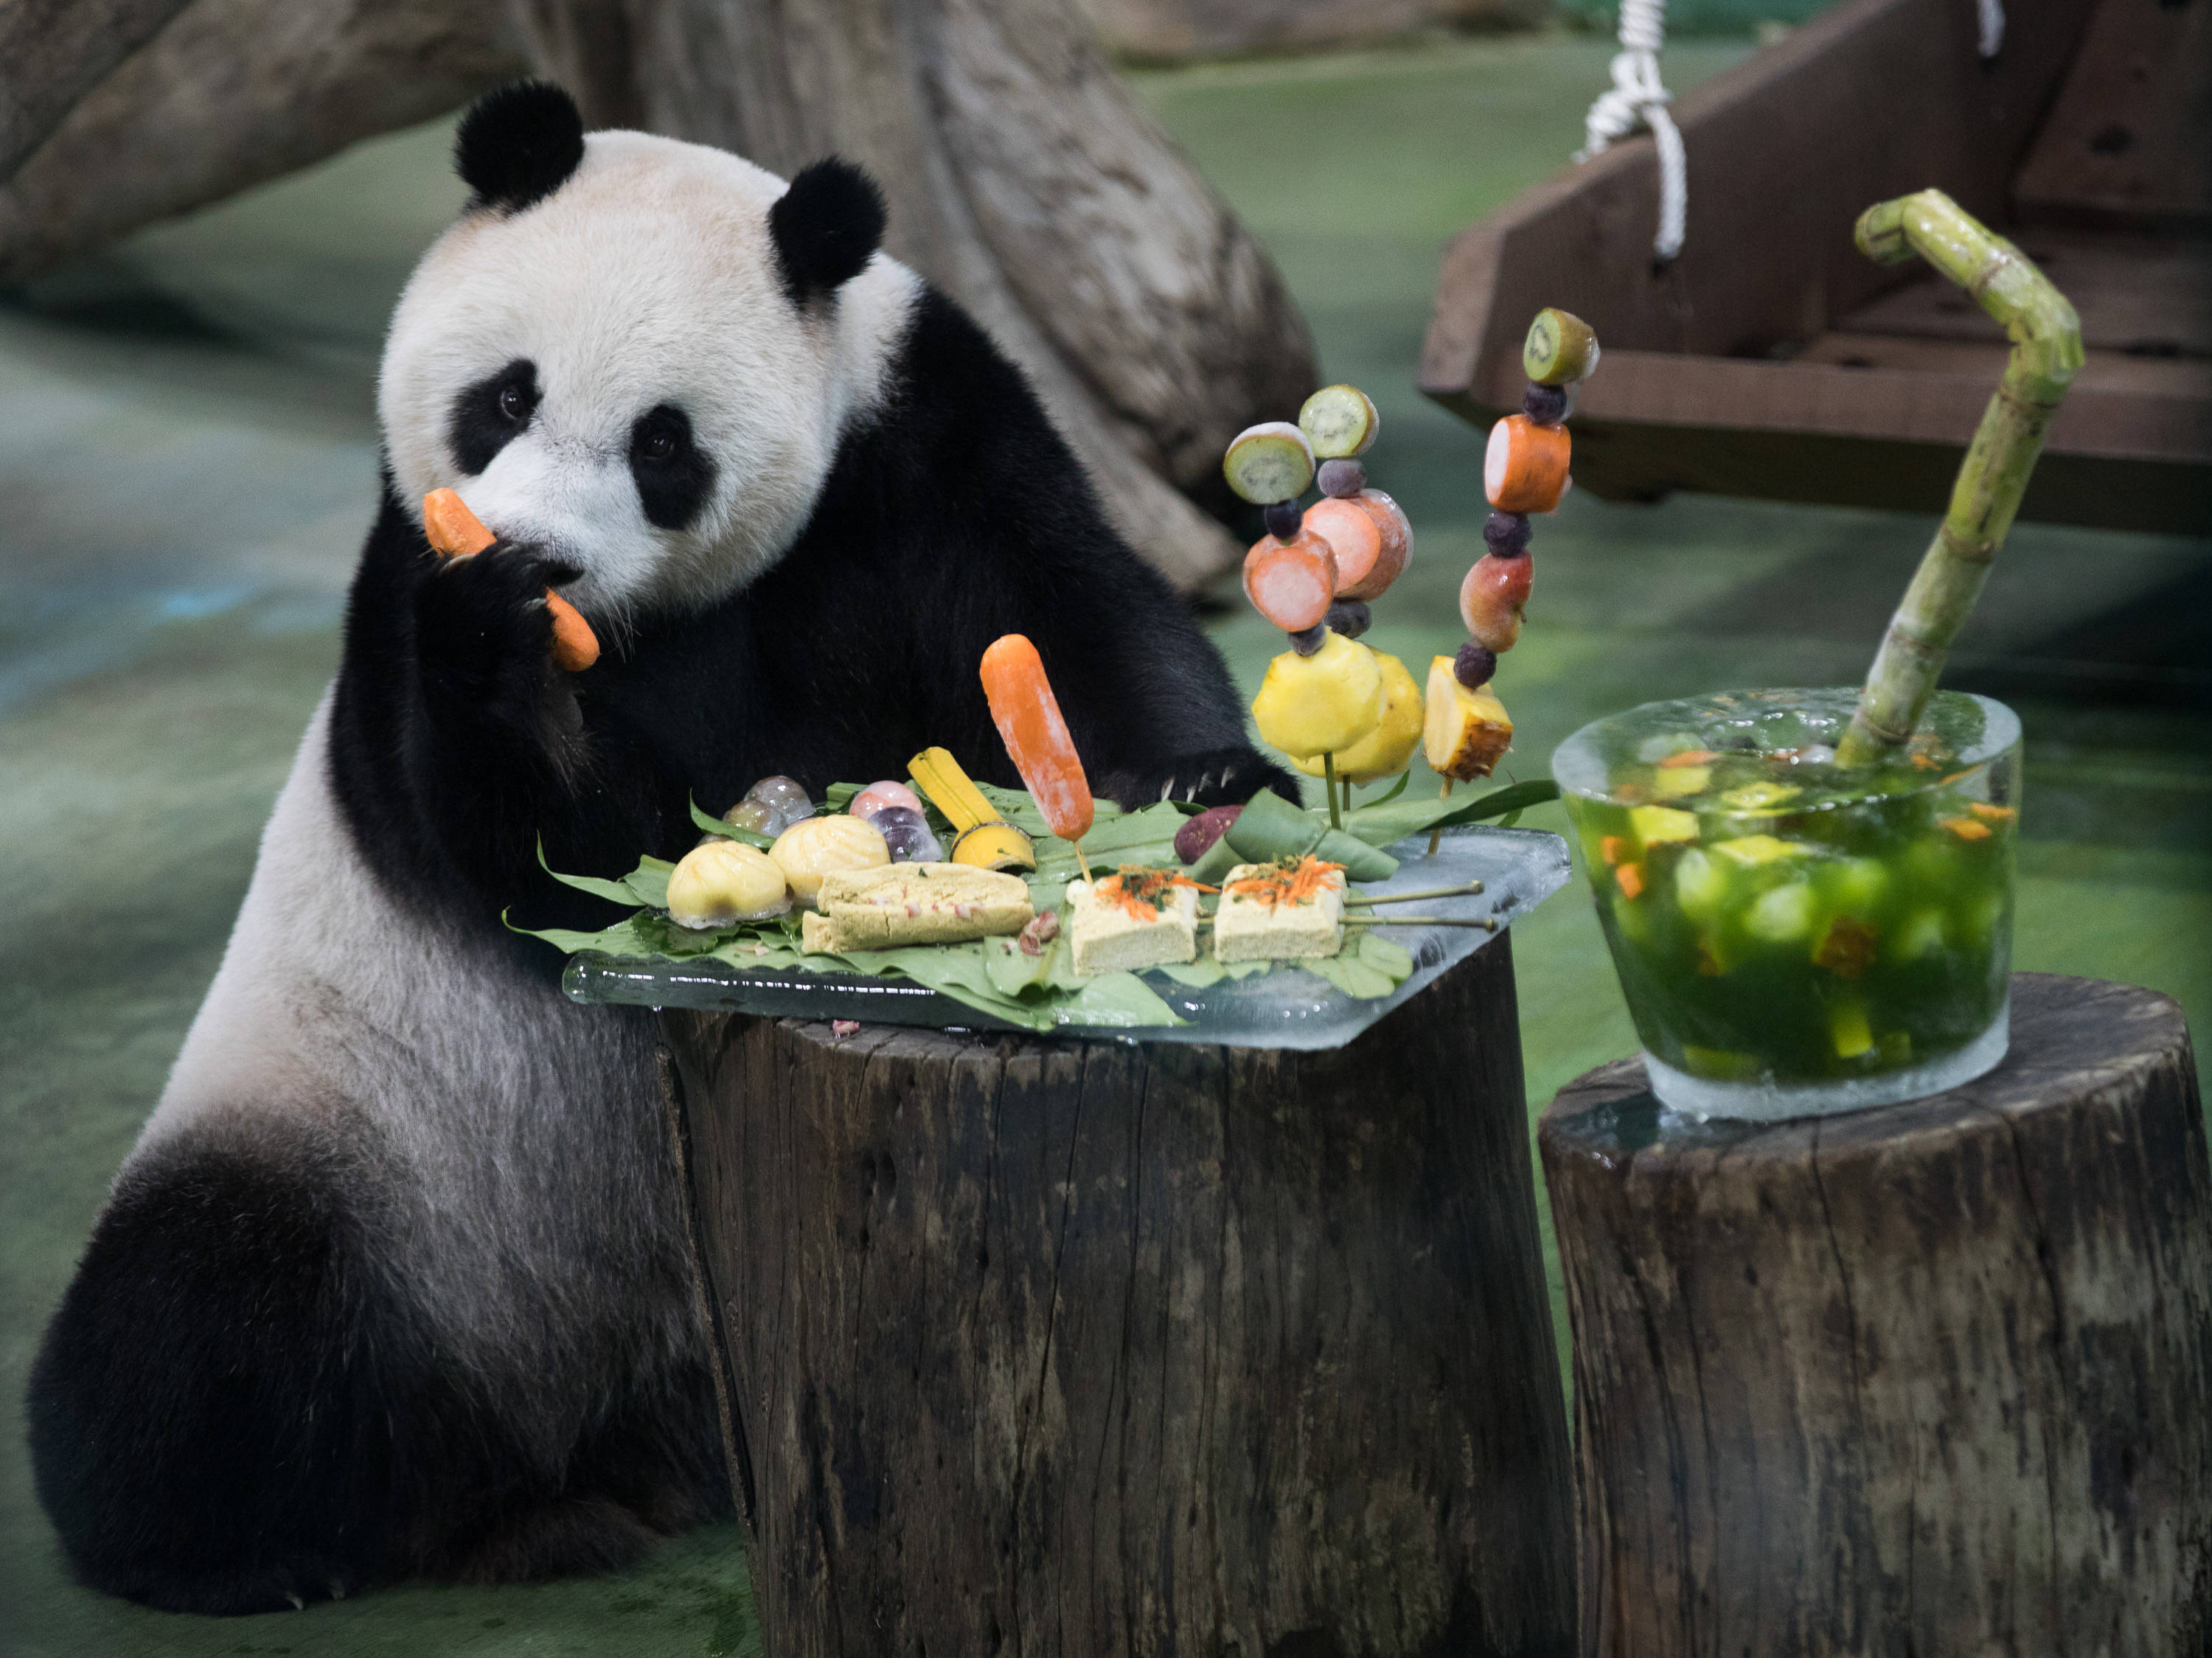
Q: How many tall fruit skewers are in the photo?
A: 3